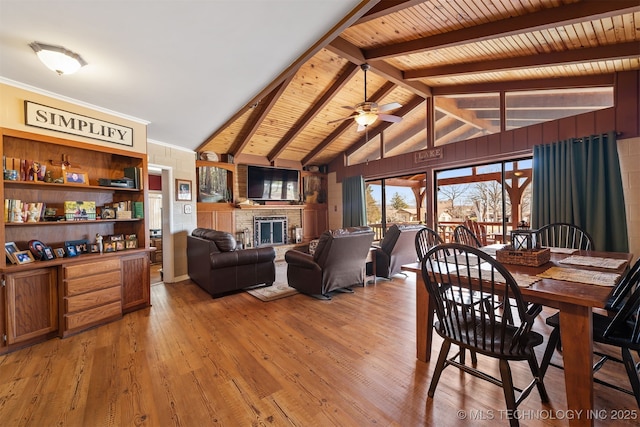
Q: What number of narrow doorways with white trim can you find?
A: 1